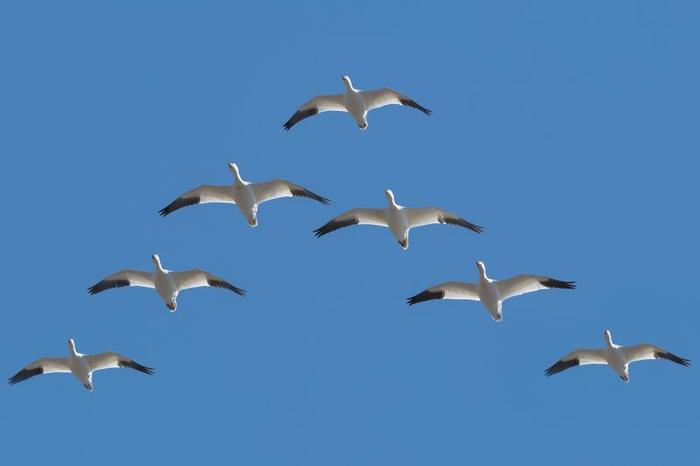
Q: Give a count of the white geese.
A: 7